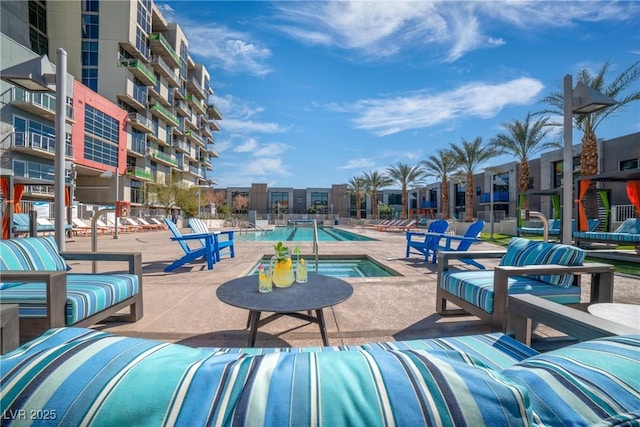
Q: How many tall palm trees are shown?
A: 7